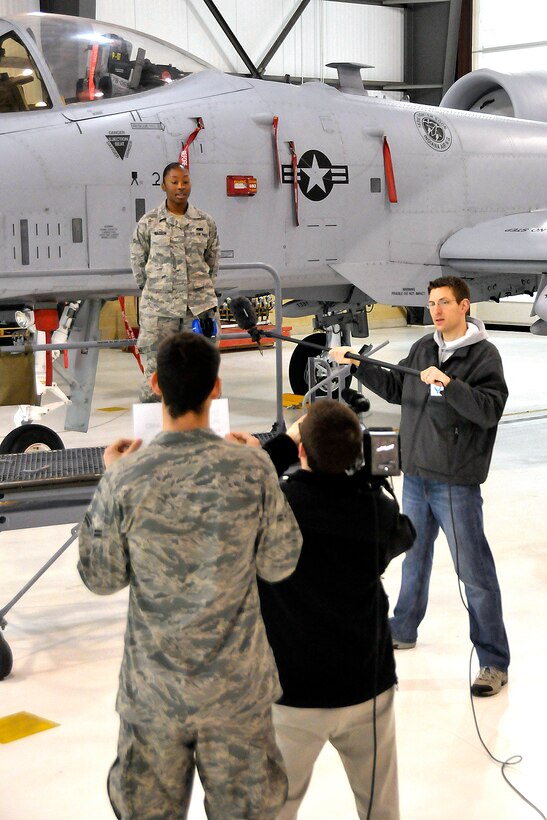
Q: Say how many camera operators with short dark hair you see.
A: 1